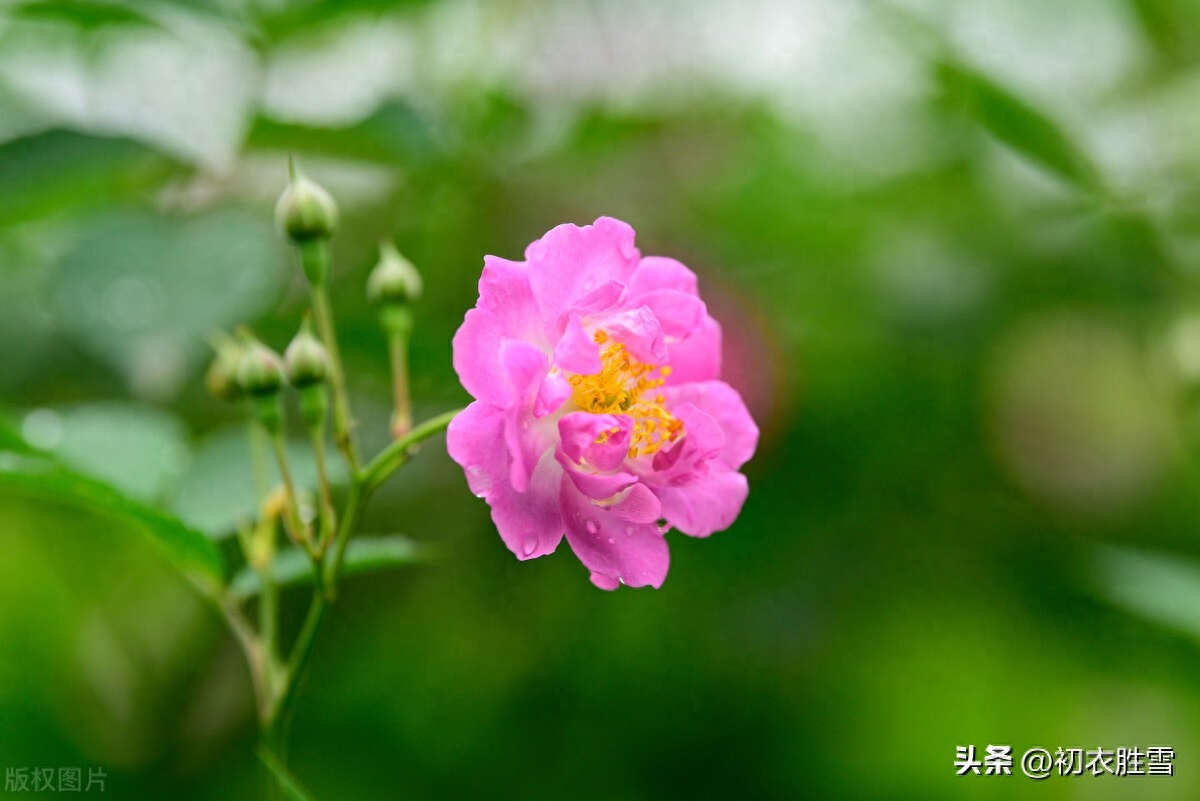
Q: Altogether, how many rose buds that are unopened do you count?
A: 5